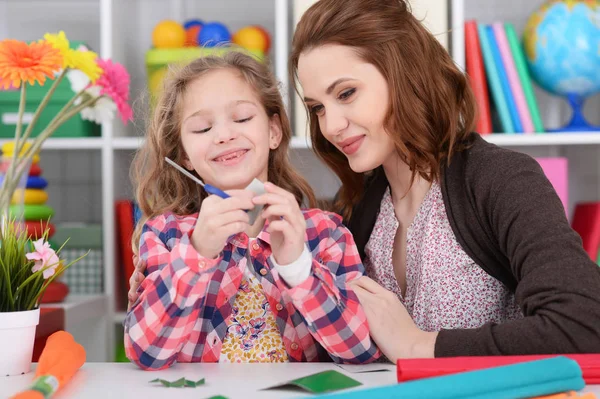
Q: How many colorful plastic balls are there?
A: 6